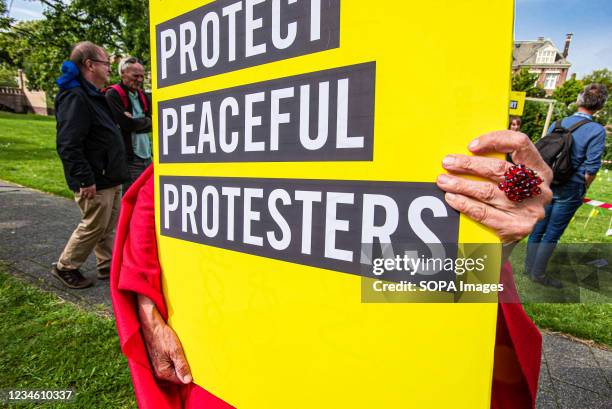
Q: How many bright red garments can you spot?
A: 1